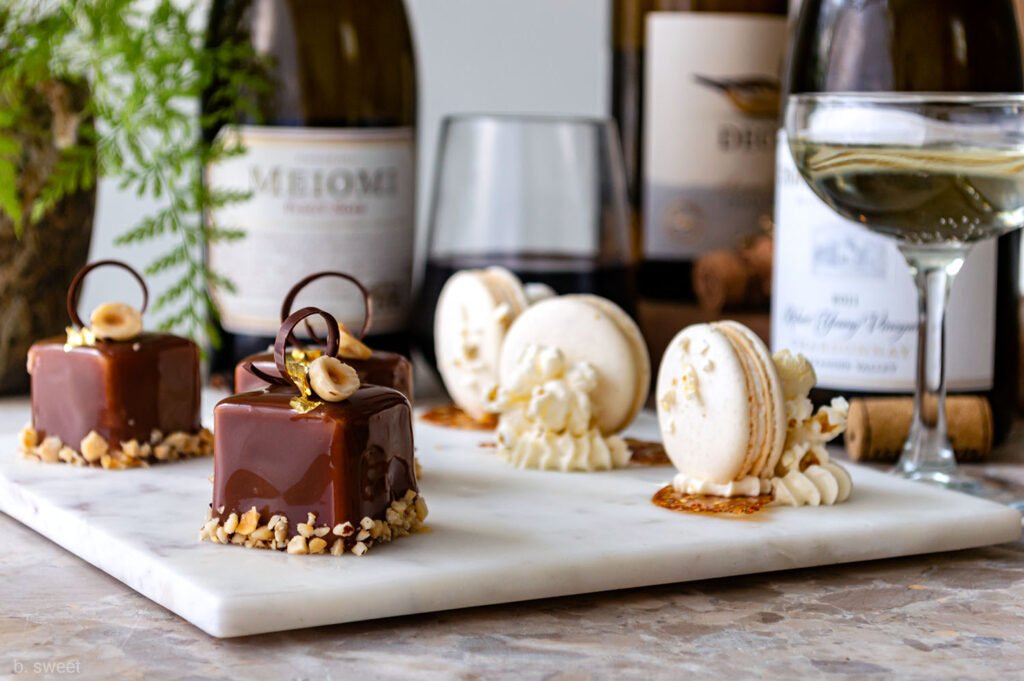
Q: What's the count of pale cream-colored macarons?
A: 3